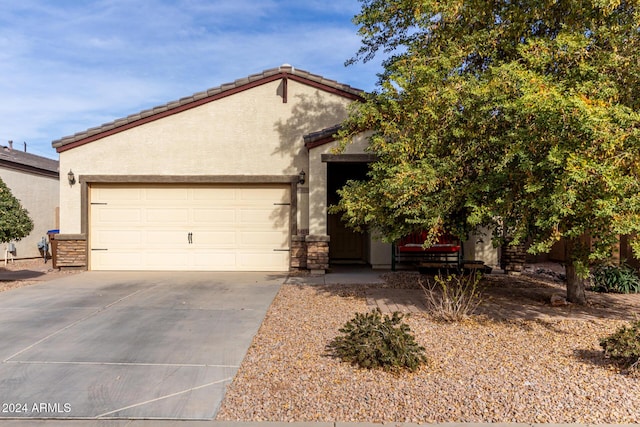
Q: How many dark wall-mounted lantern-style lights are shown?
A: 2